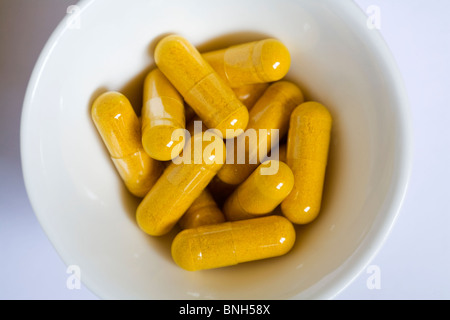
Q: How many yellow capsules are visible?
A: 11